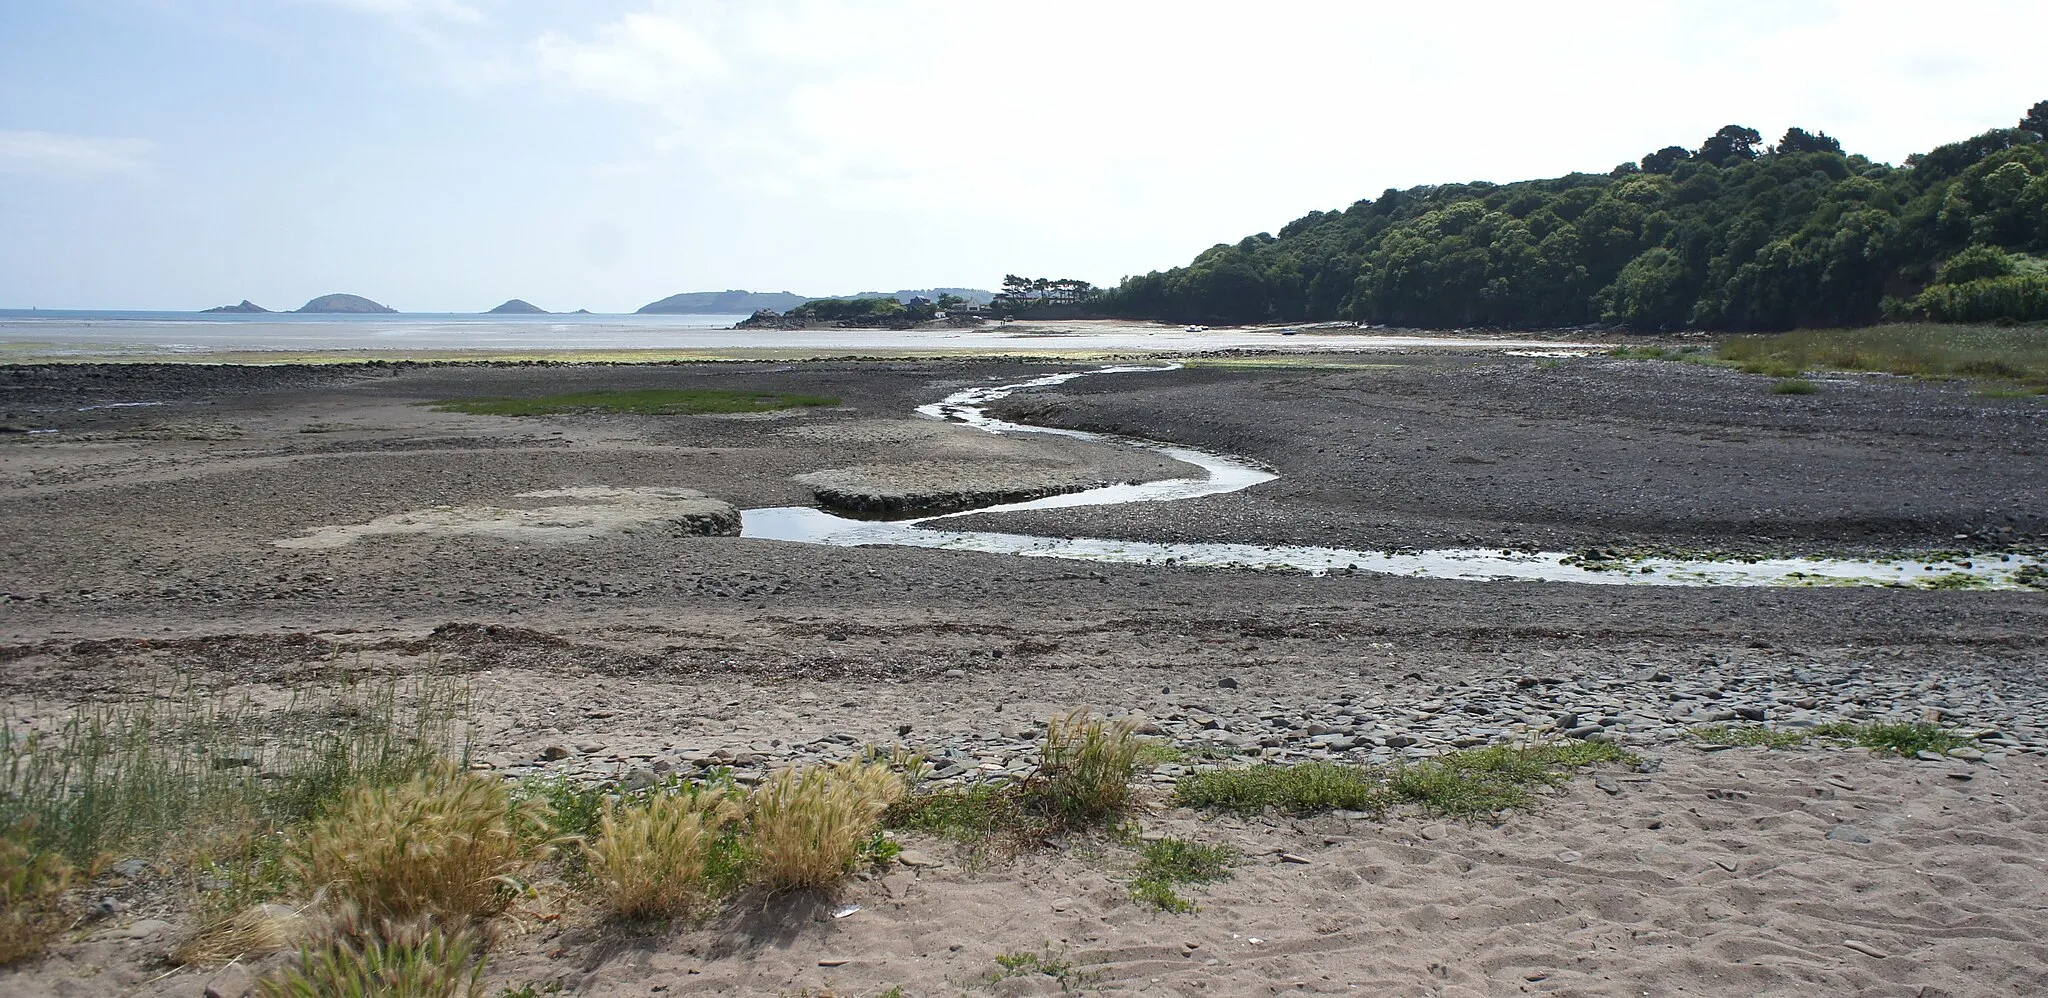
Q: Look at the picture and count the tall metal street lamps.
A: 0